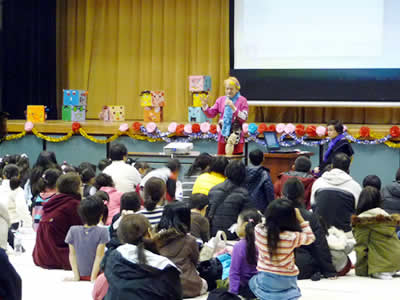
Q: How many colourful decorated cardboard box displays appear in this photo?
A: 5